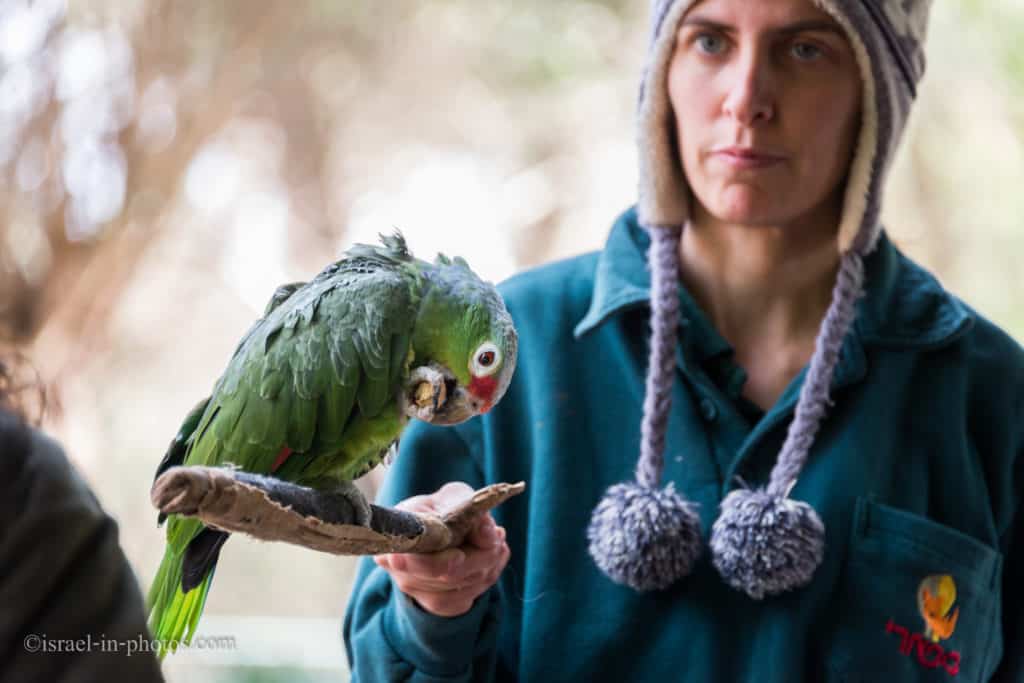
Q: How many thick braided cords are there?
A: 2